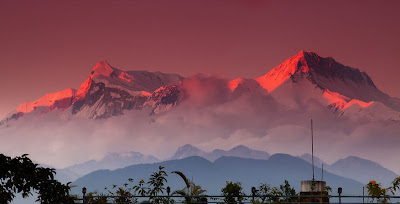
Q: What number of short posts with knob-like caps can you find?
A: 4